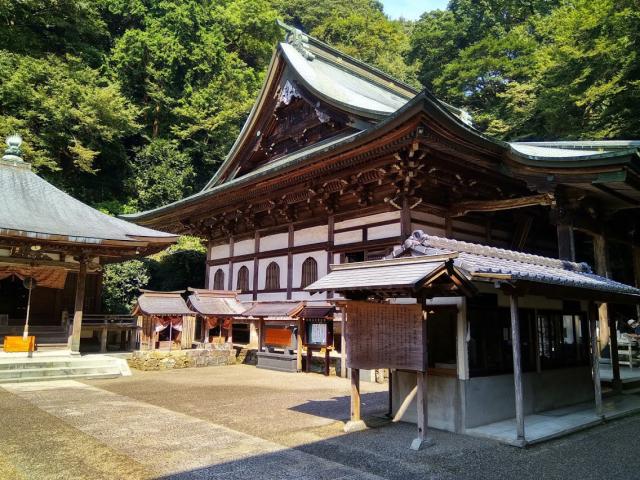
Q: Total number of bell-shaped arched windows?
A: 4